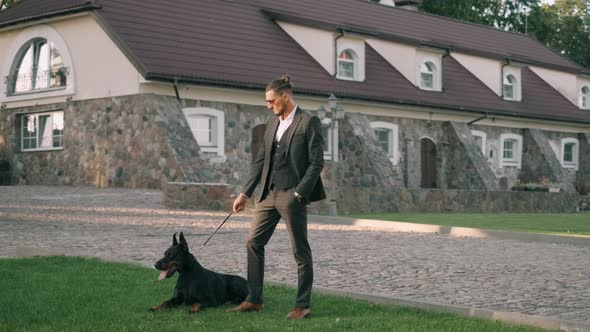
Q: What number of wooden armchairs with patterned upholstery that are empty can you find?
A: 0